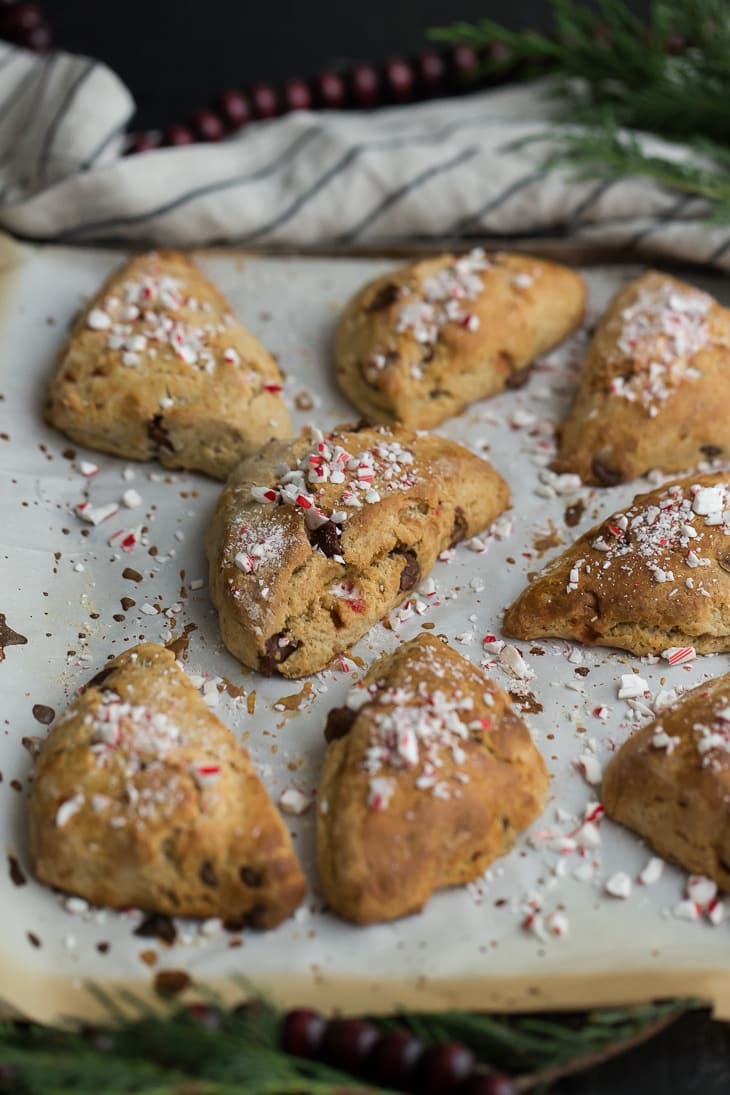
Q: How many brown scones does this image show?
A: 8